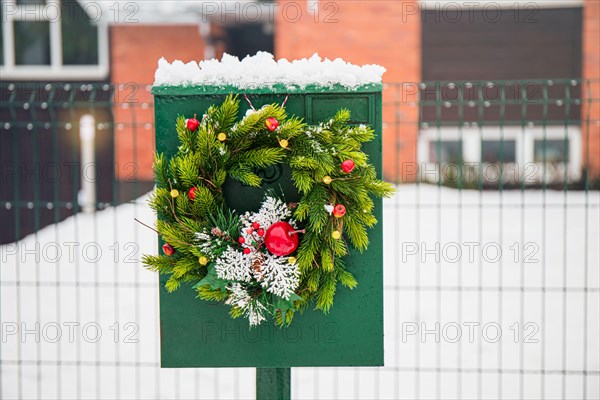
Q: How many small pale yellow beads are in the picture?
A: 7